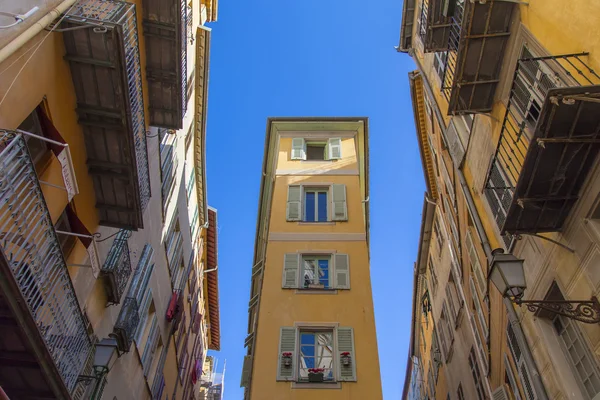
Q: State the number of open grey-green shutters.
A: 8